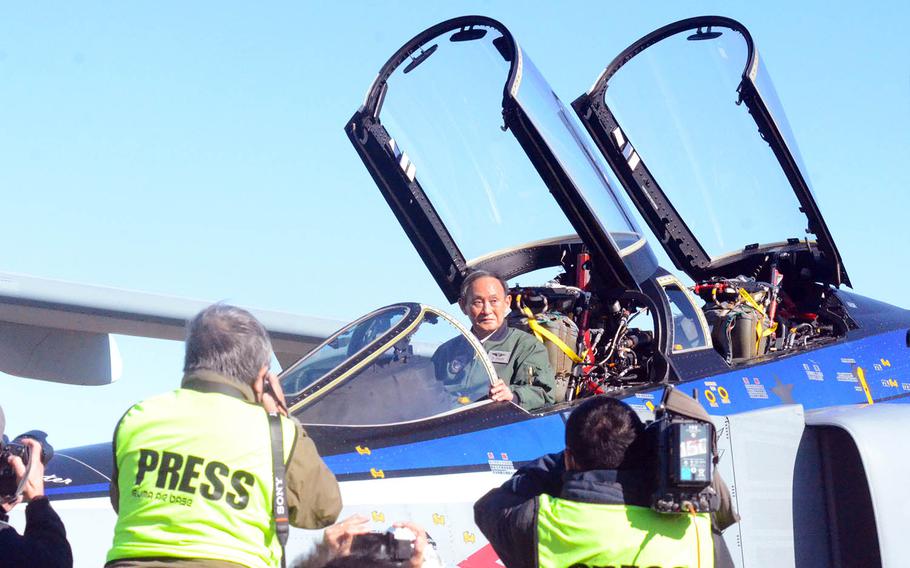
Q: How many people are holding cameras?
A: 4